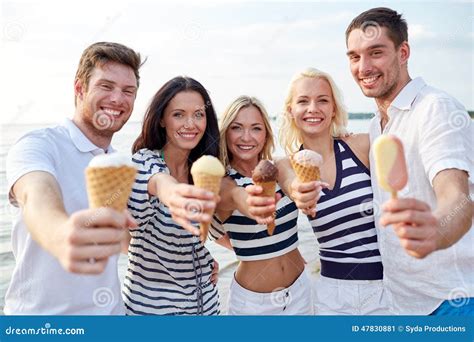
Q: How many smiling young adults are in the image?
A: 5